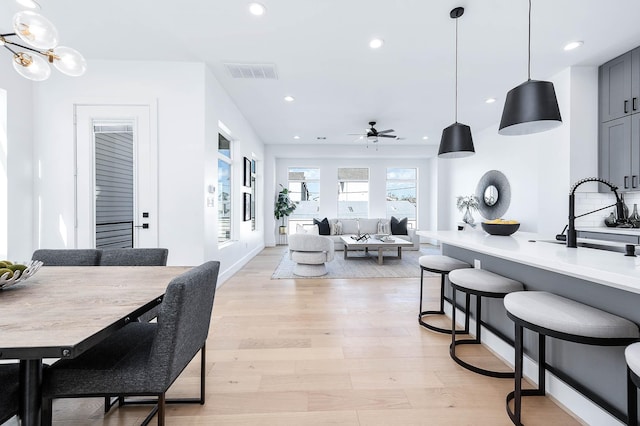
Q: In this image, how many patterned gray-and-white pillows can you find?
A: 2